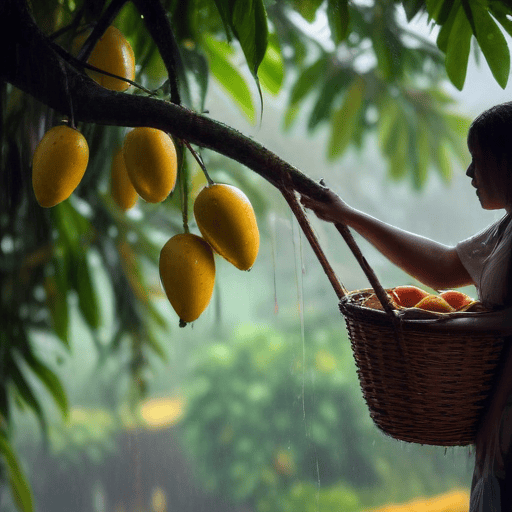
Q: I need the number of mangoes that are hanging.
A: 6